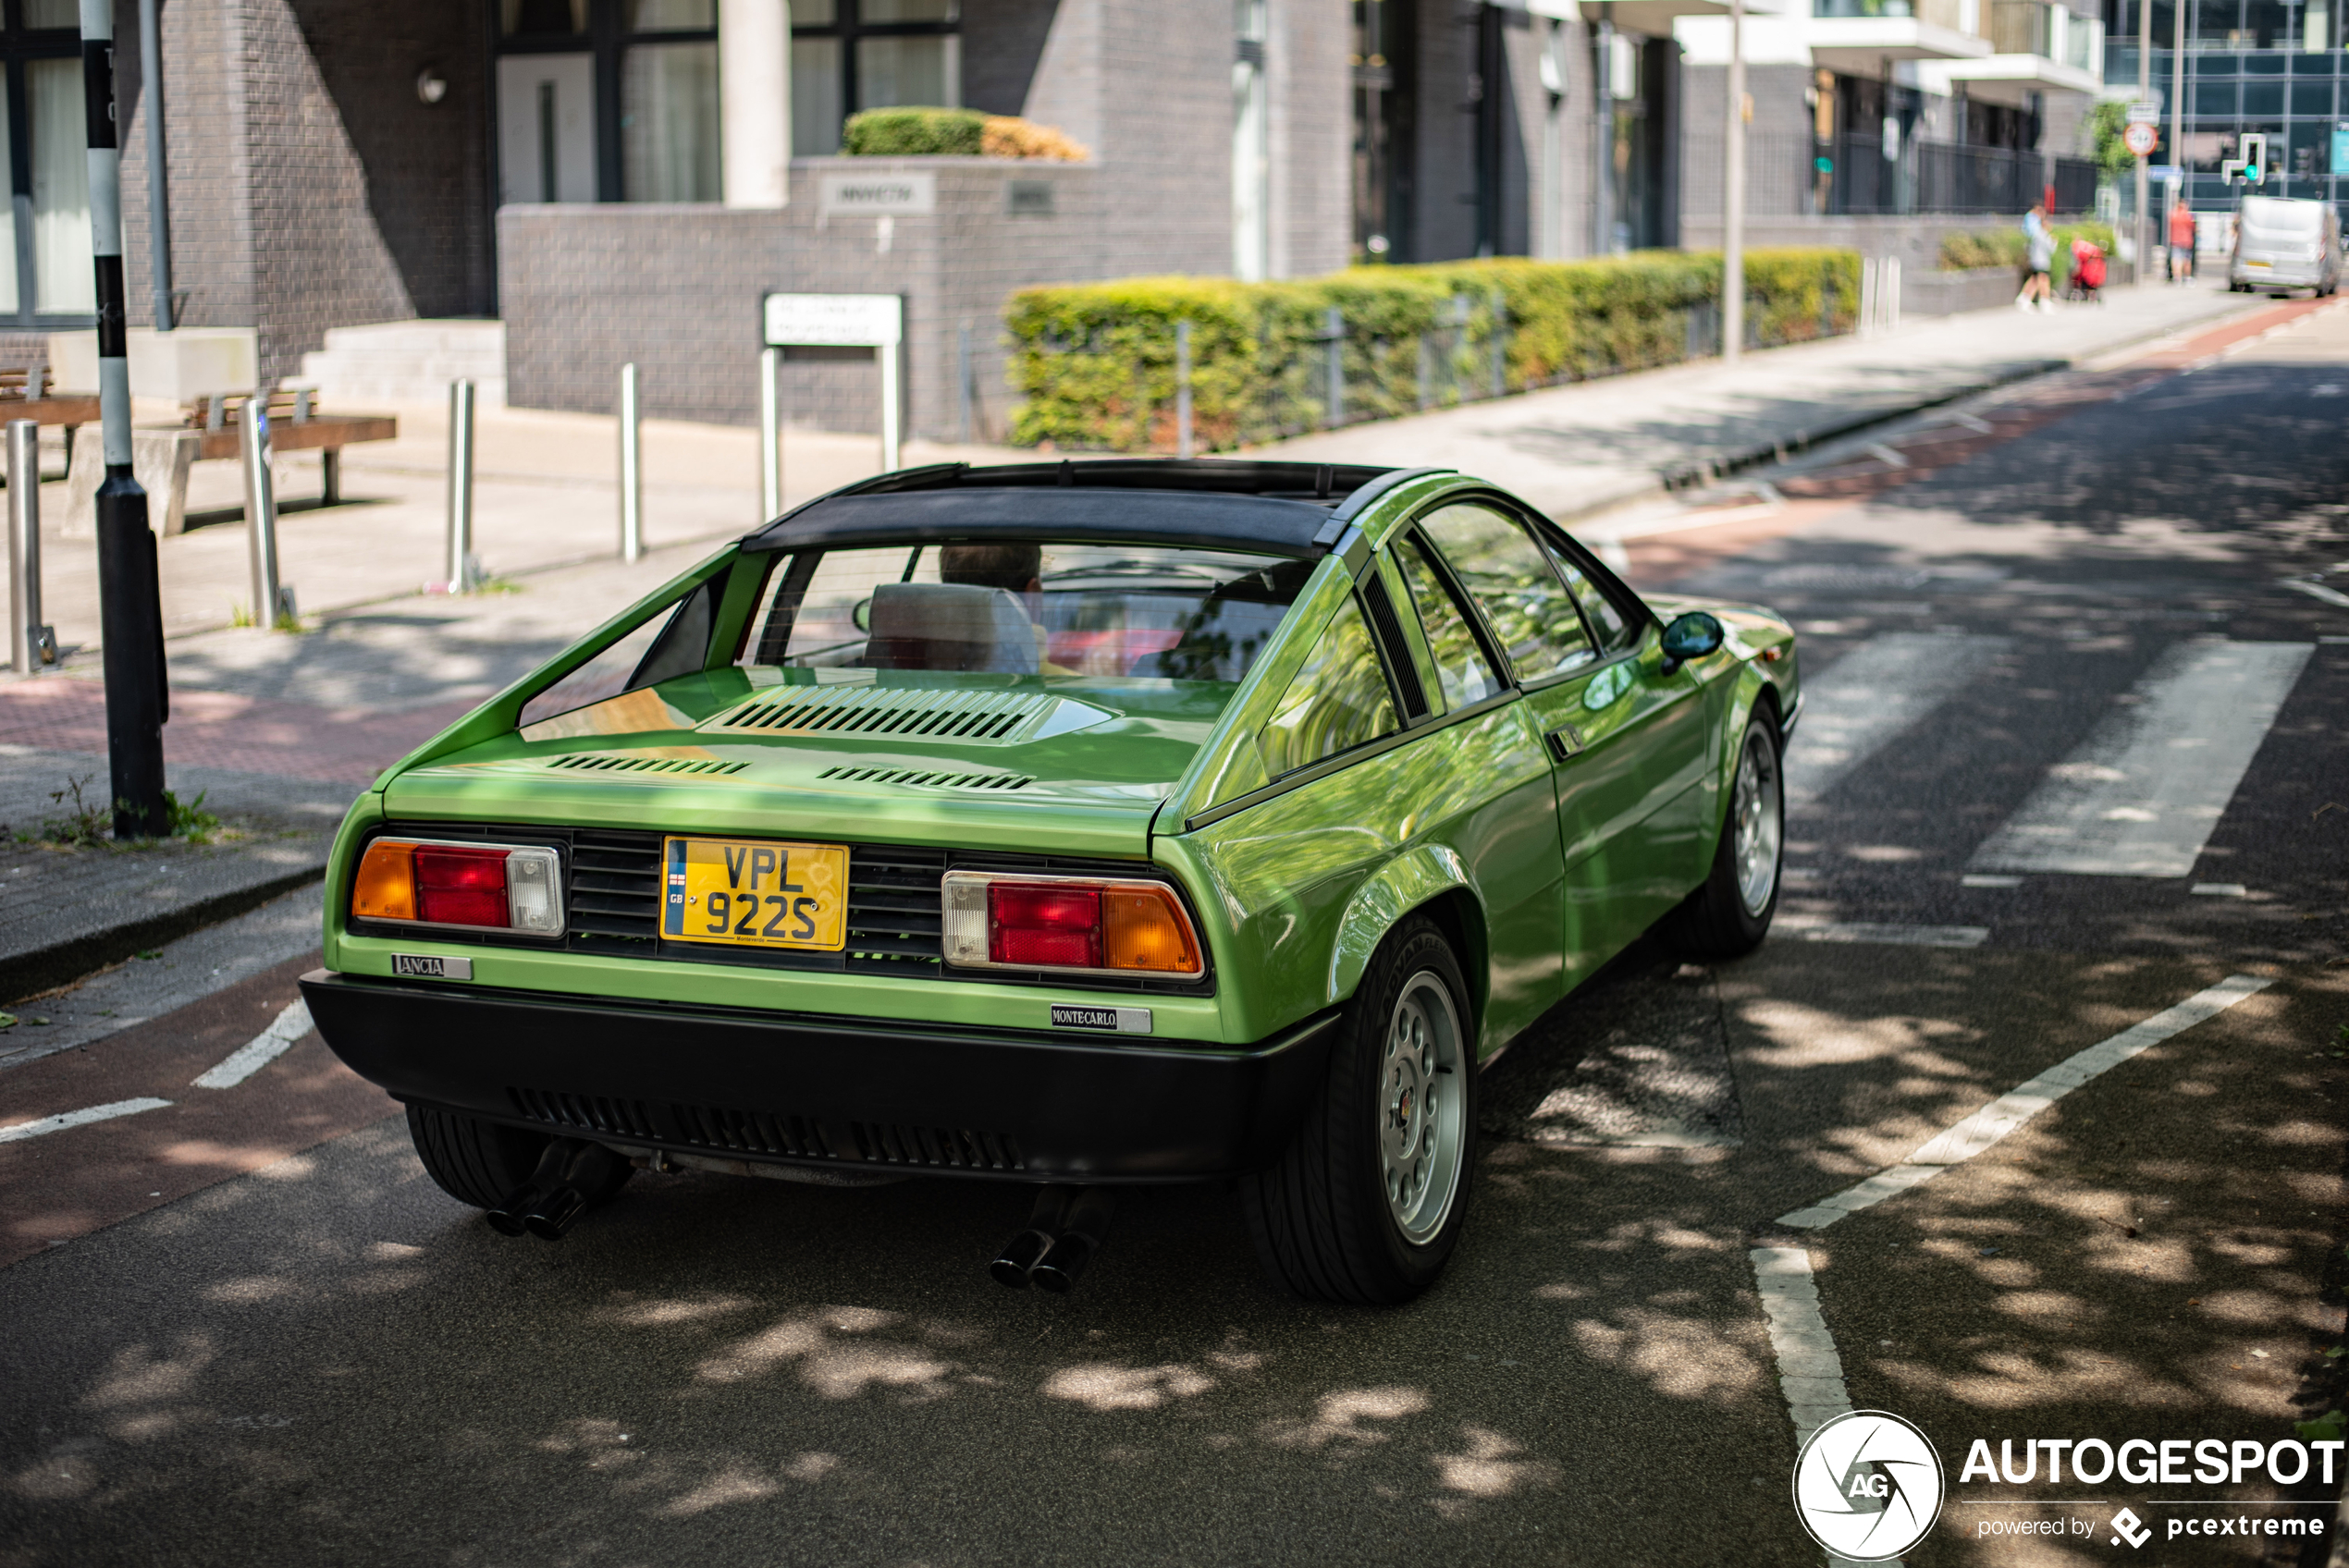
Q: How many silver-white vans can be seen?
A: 1